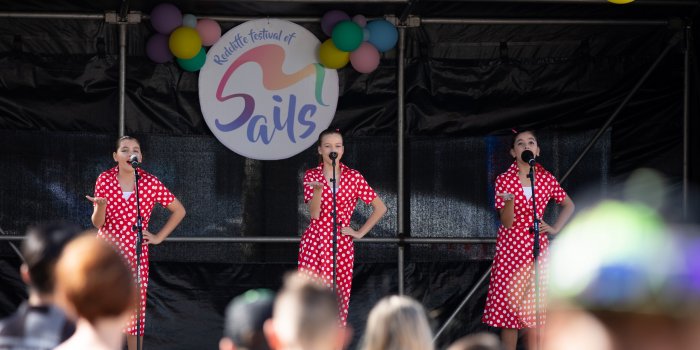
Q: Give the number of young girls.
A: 3